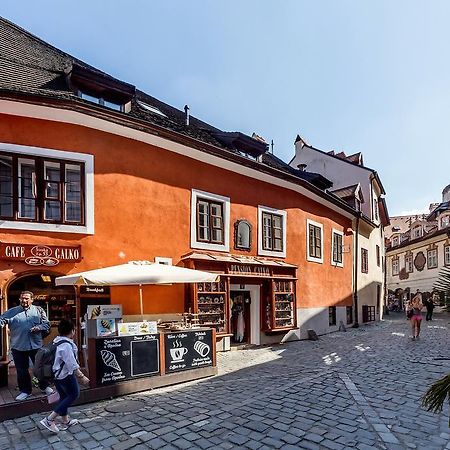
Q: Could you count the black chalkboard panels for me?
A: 2